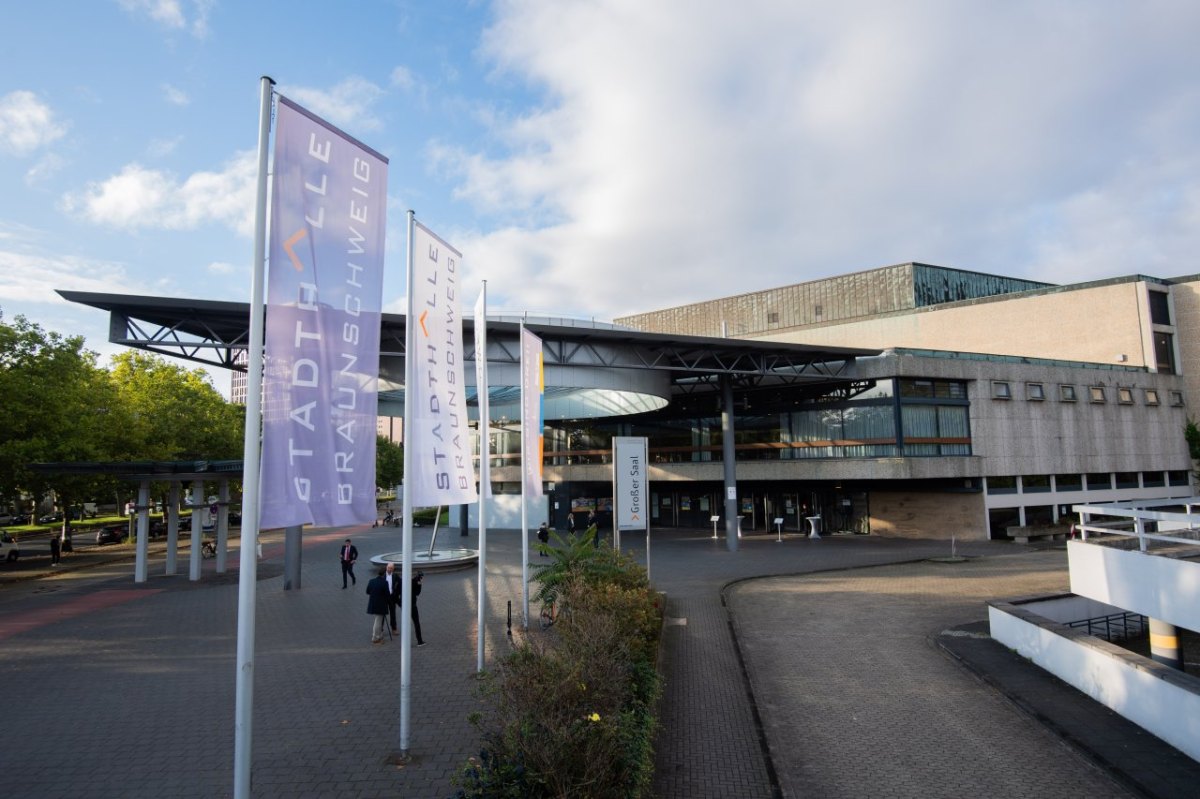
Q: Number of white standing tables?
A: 2